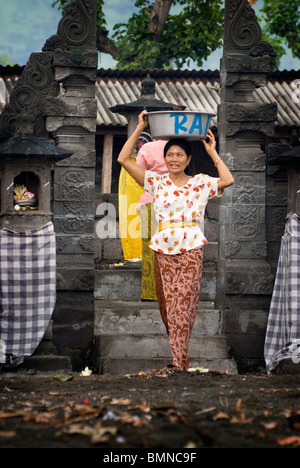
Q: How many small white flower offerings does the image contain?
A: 2